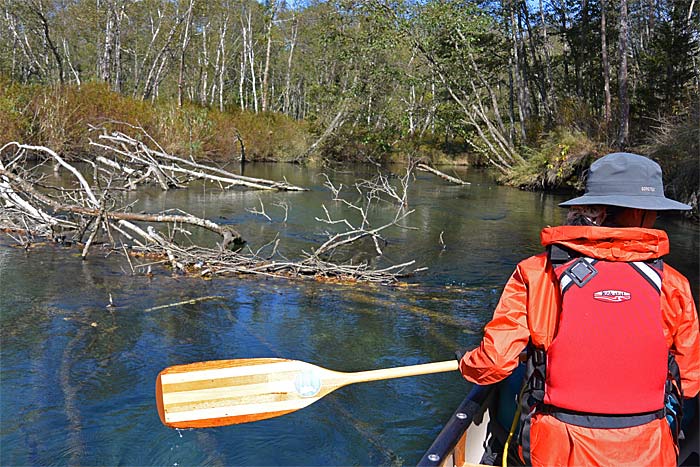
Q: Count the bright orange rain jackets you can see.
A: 1